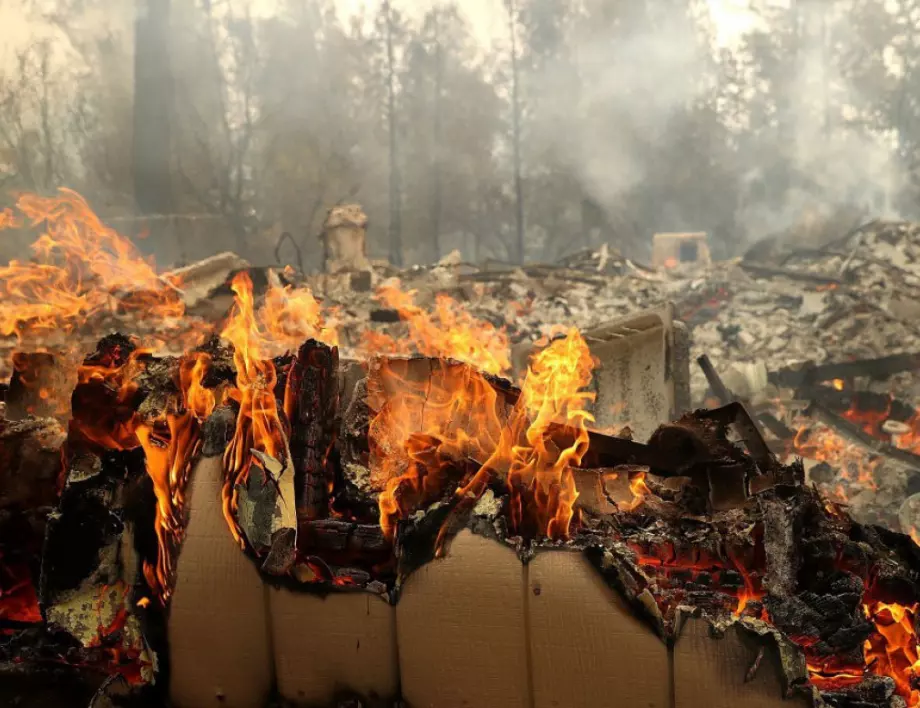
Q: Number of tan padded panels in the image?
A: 5